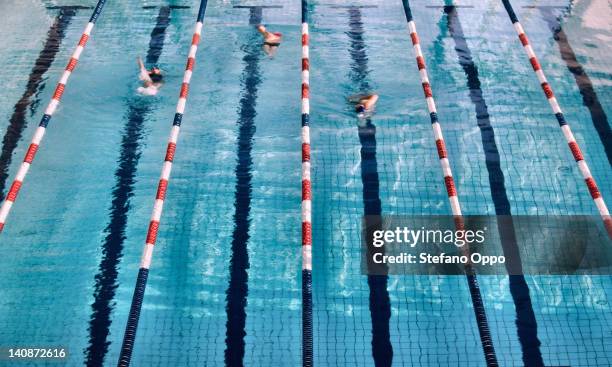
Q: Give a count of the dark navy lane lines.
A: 6